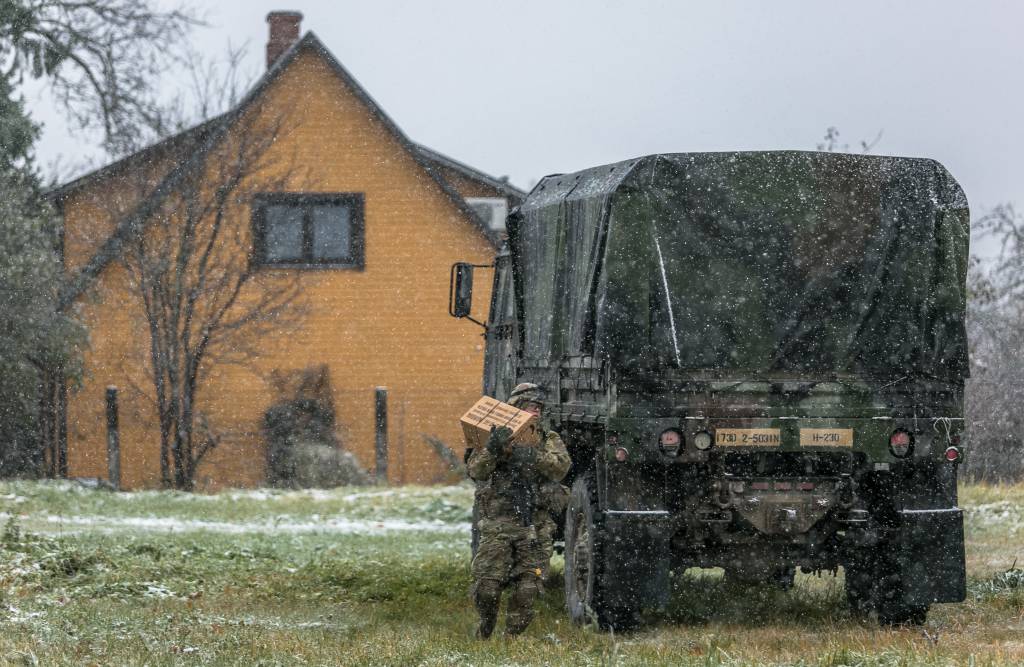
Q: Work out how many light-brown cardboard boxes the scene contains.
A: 1